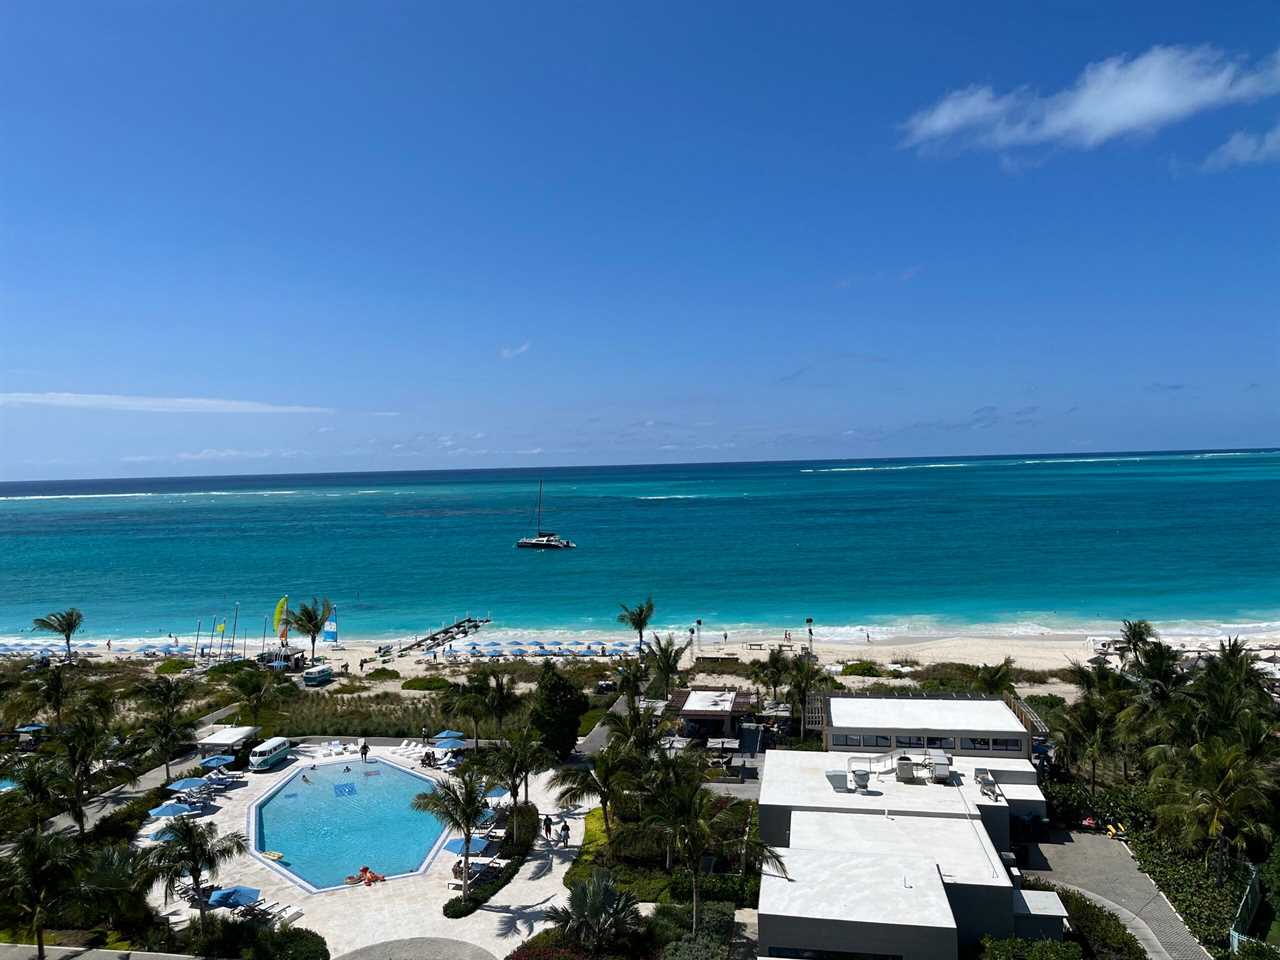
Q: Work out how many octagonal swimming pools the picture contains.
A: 1